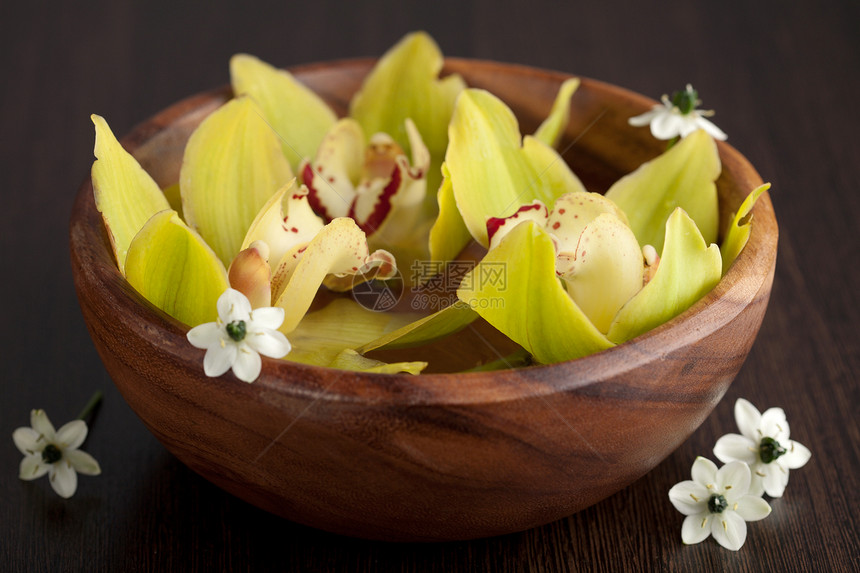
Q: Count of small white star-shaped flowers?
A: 5